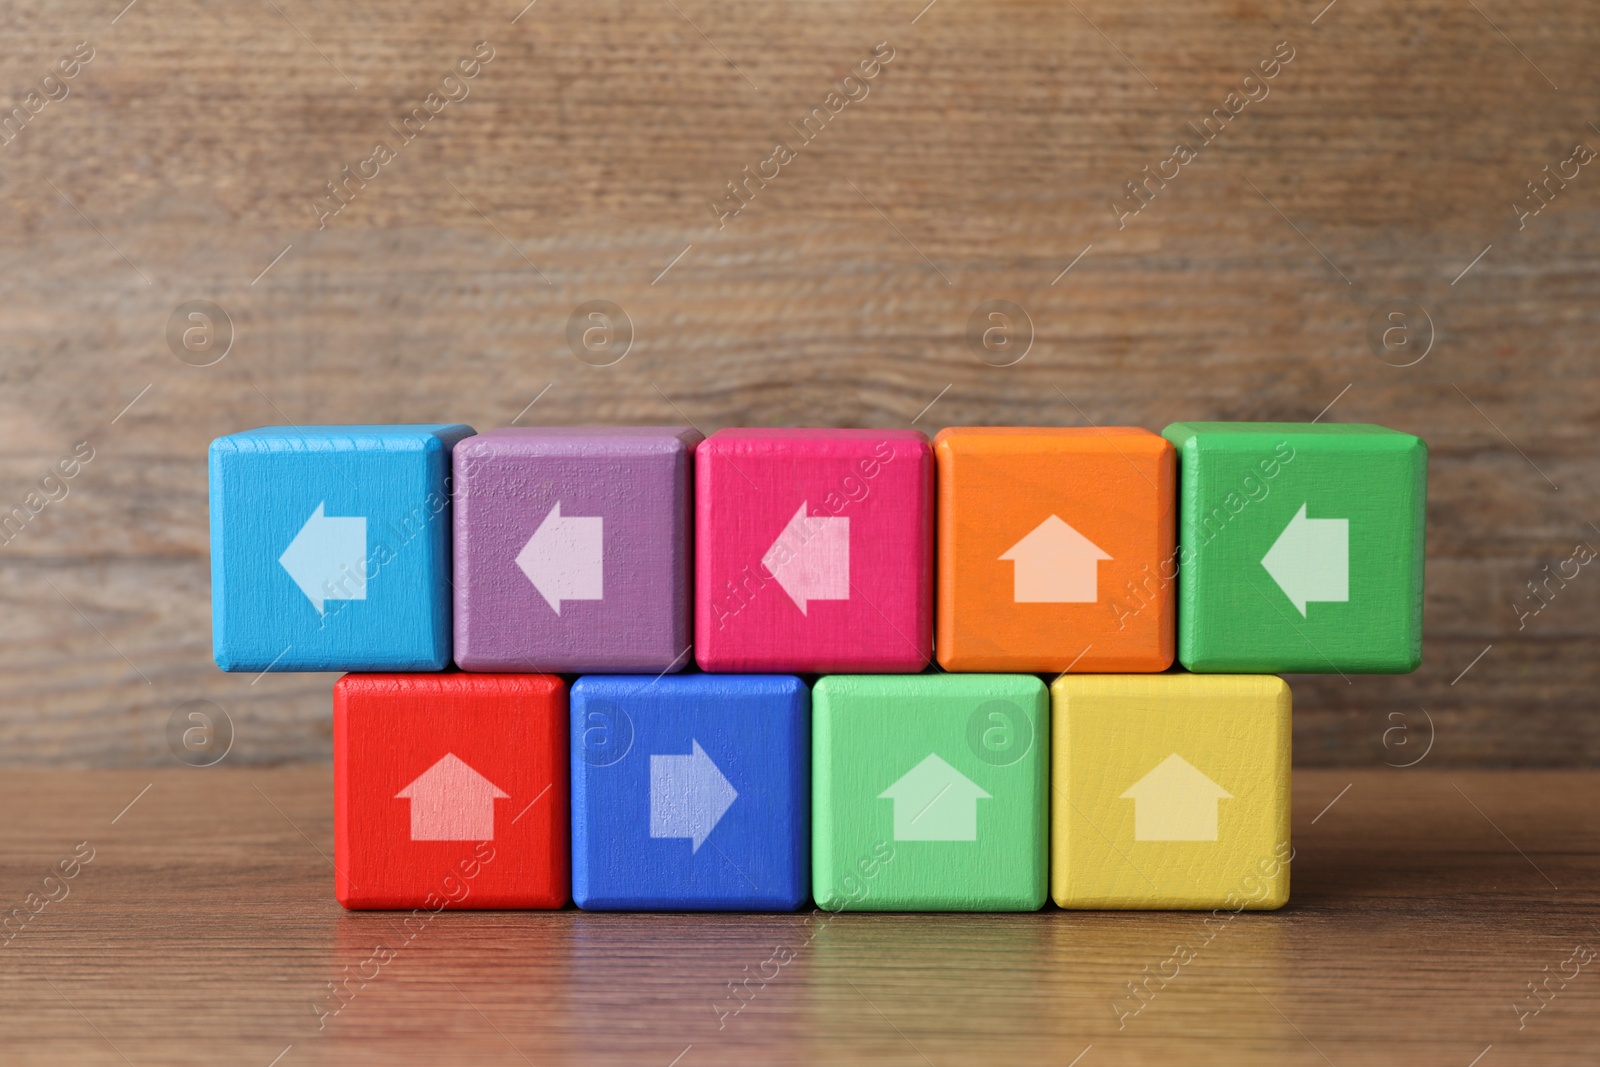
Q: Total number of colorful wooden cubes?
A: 9